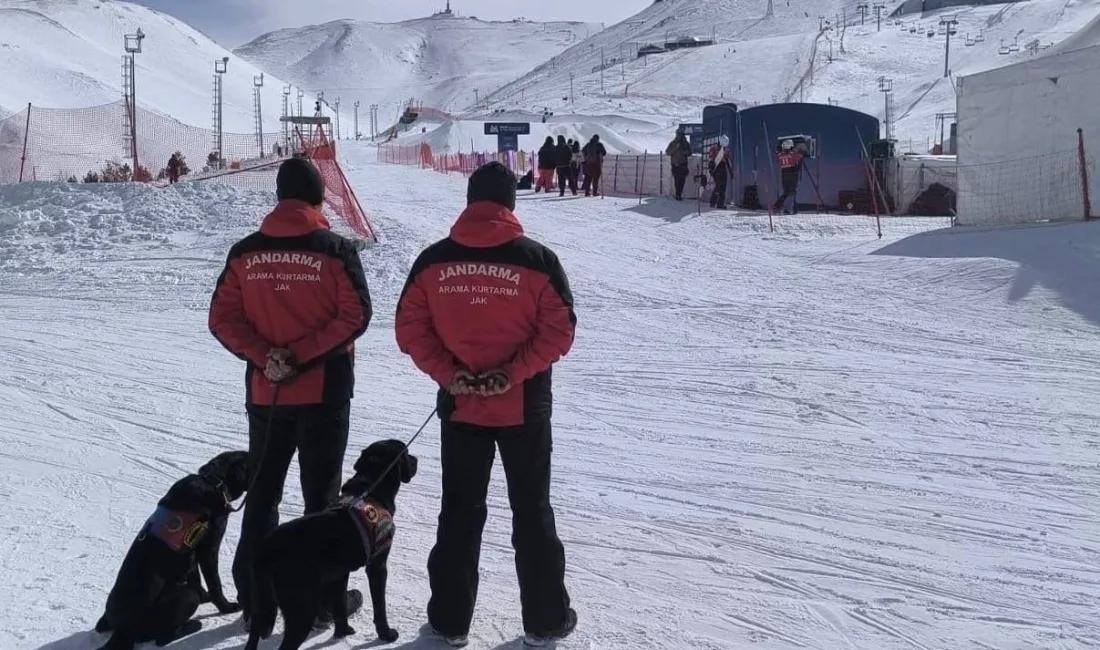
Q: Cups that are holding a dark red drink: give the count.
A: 0